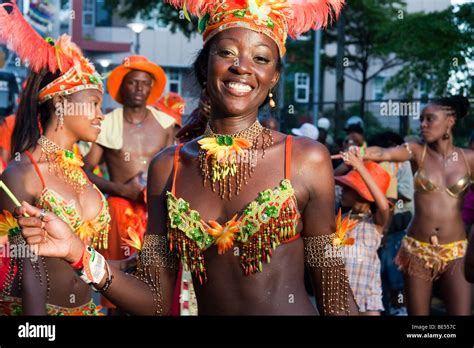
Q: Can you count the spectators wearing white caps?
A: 2